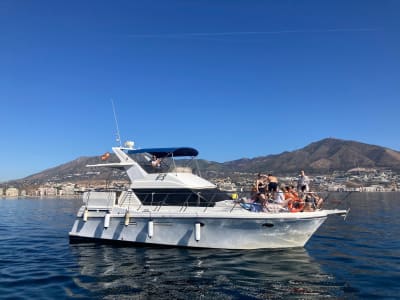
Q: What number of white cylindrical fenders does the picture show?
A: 5